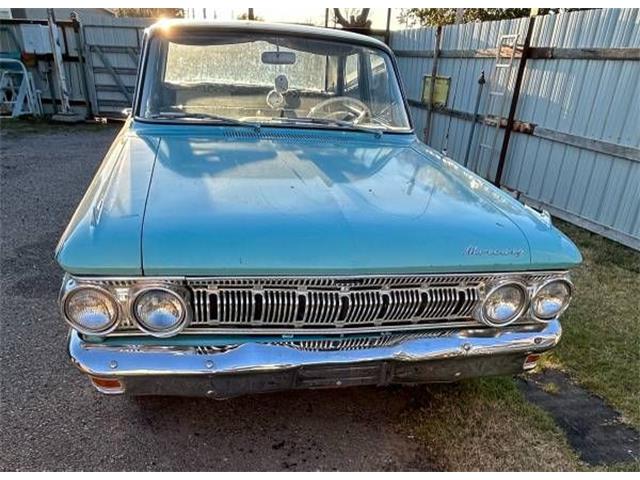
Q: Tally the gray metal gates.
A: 1